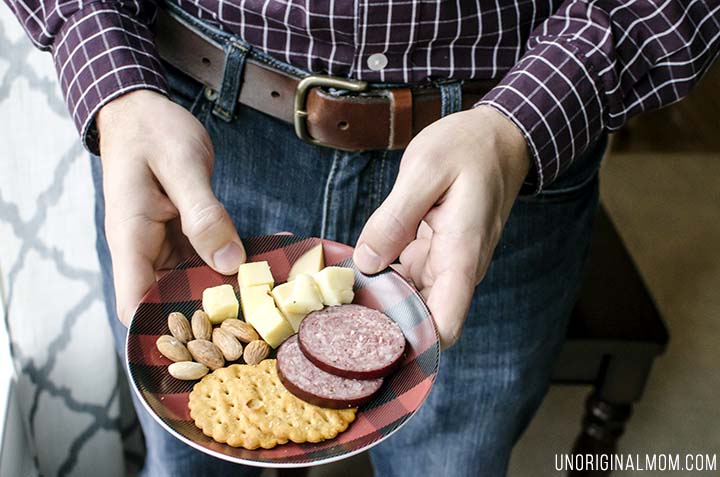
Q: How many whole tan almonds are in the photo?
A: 8